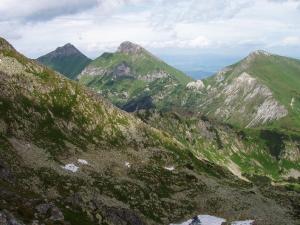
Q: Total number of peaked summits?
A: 3